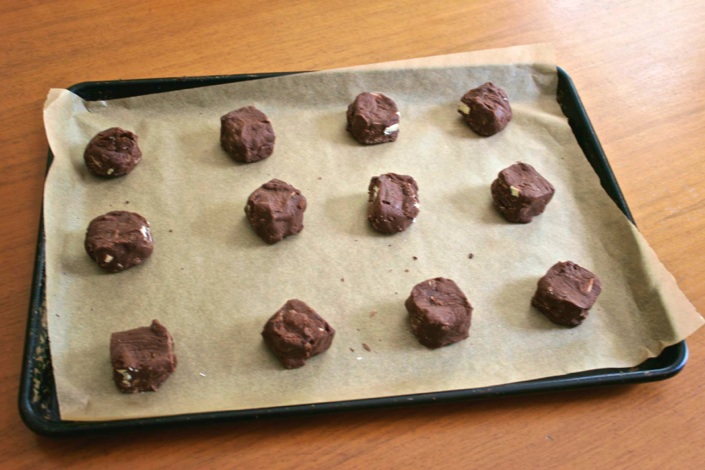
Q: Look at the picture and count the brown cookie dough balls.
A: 12